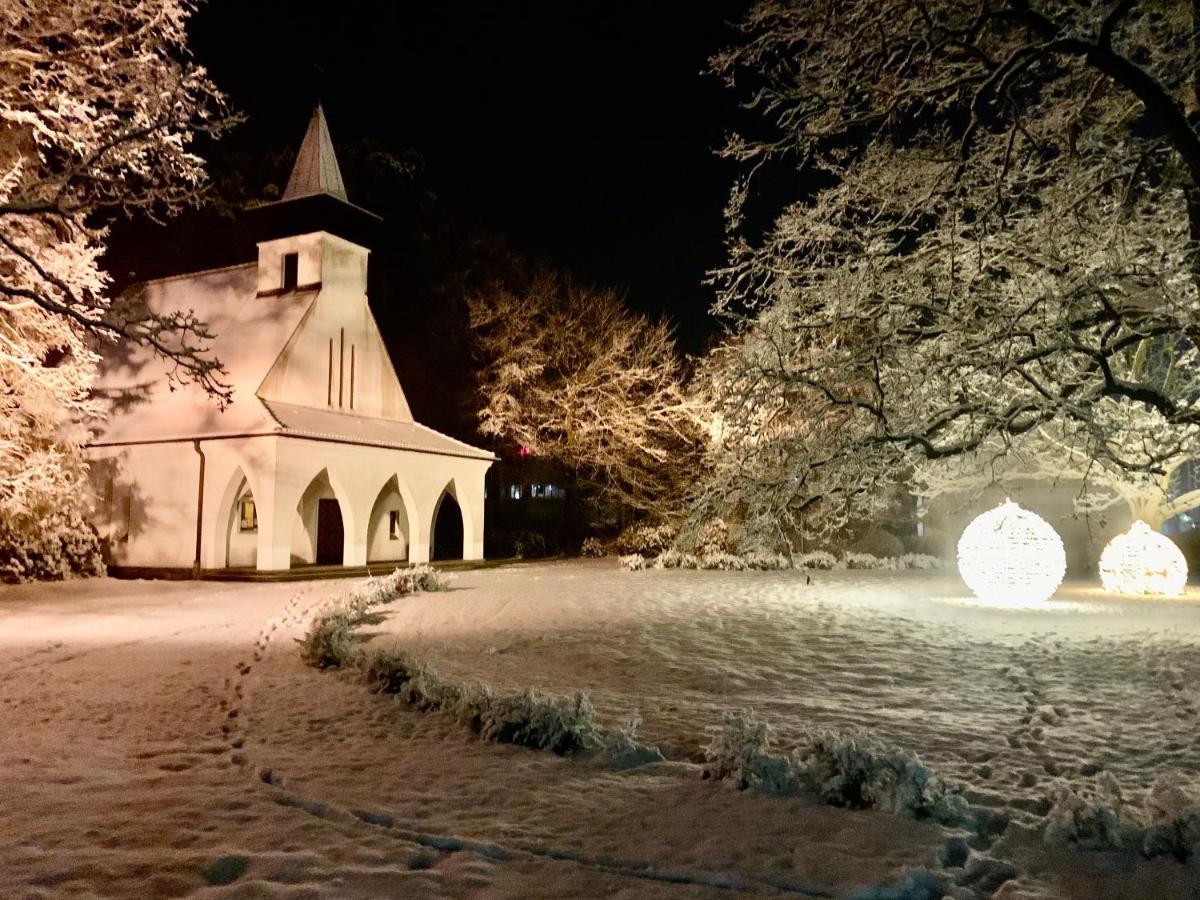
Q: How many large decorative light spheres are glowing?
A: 2